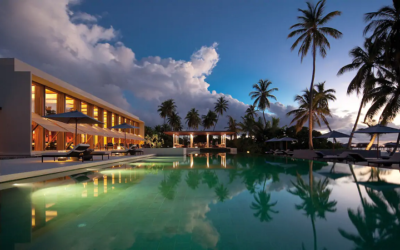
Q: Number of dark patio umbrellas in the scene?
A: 6